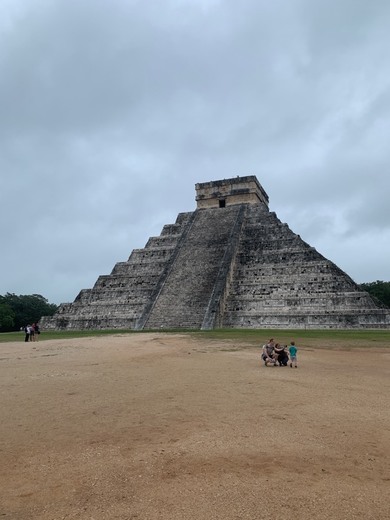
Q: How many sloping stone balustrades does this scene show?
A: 2